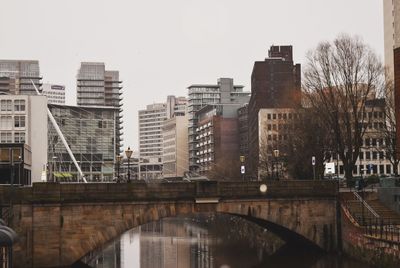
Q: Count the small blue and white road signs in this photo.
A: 2